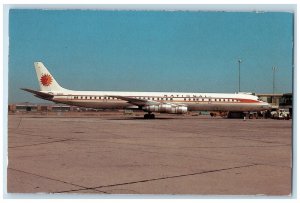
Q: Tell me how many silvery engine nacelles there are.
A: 2